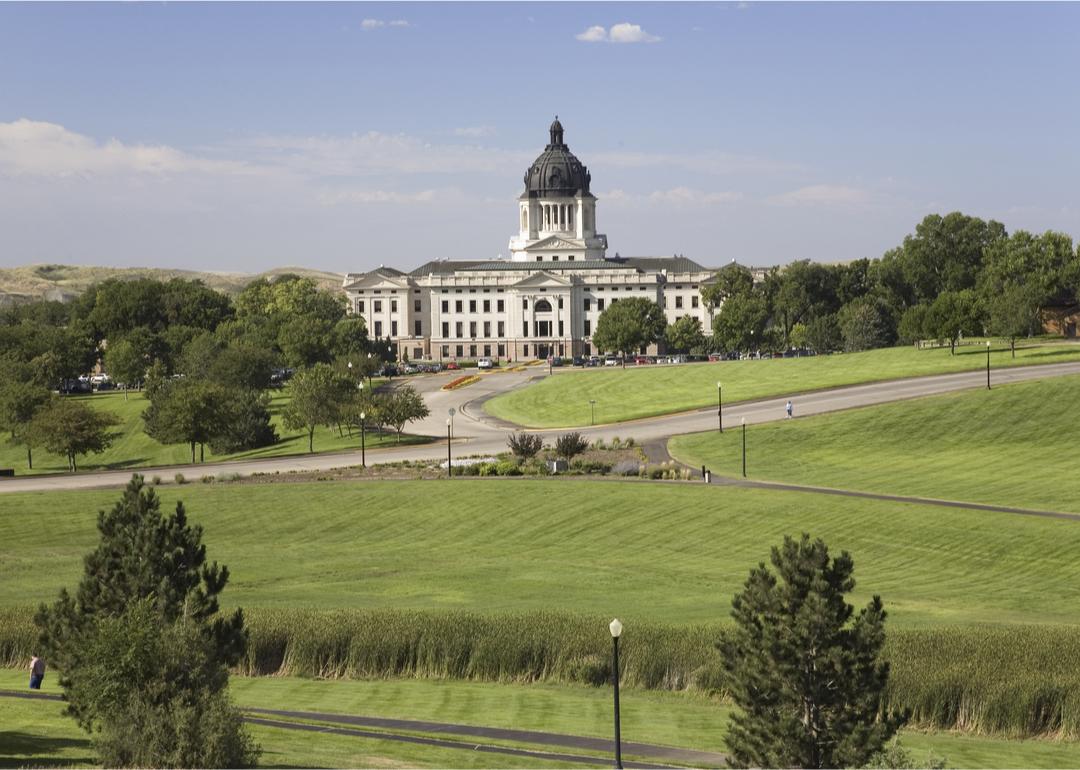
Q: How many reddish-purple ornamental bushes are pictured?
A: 2